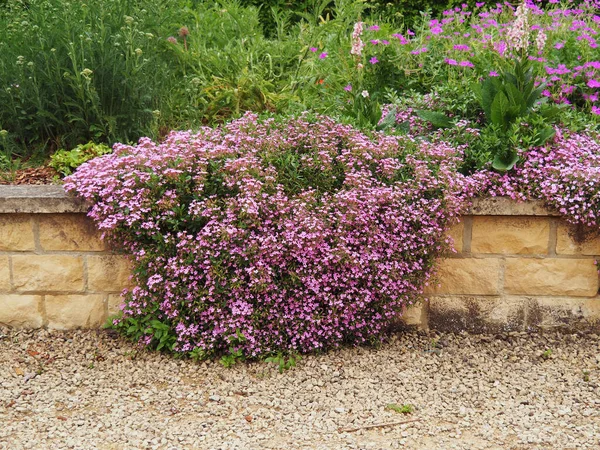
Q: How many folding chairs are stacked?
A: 0